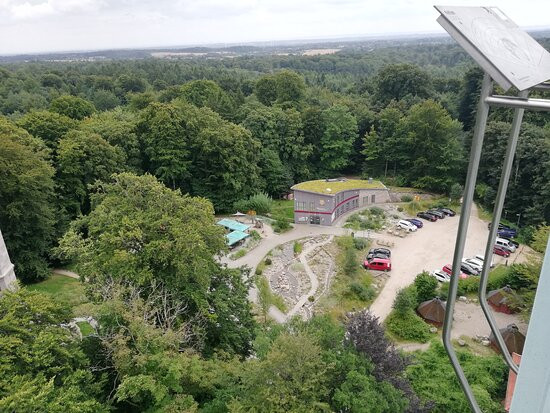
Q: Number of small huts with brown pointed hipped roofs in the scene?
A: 3